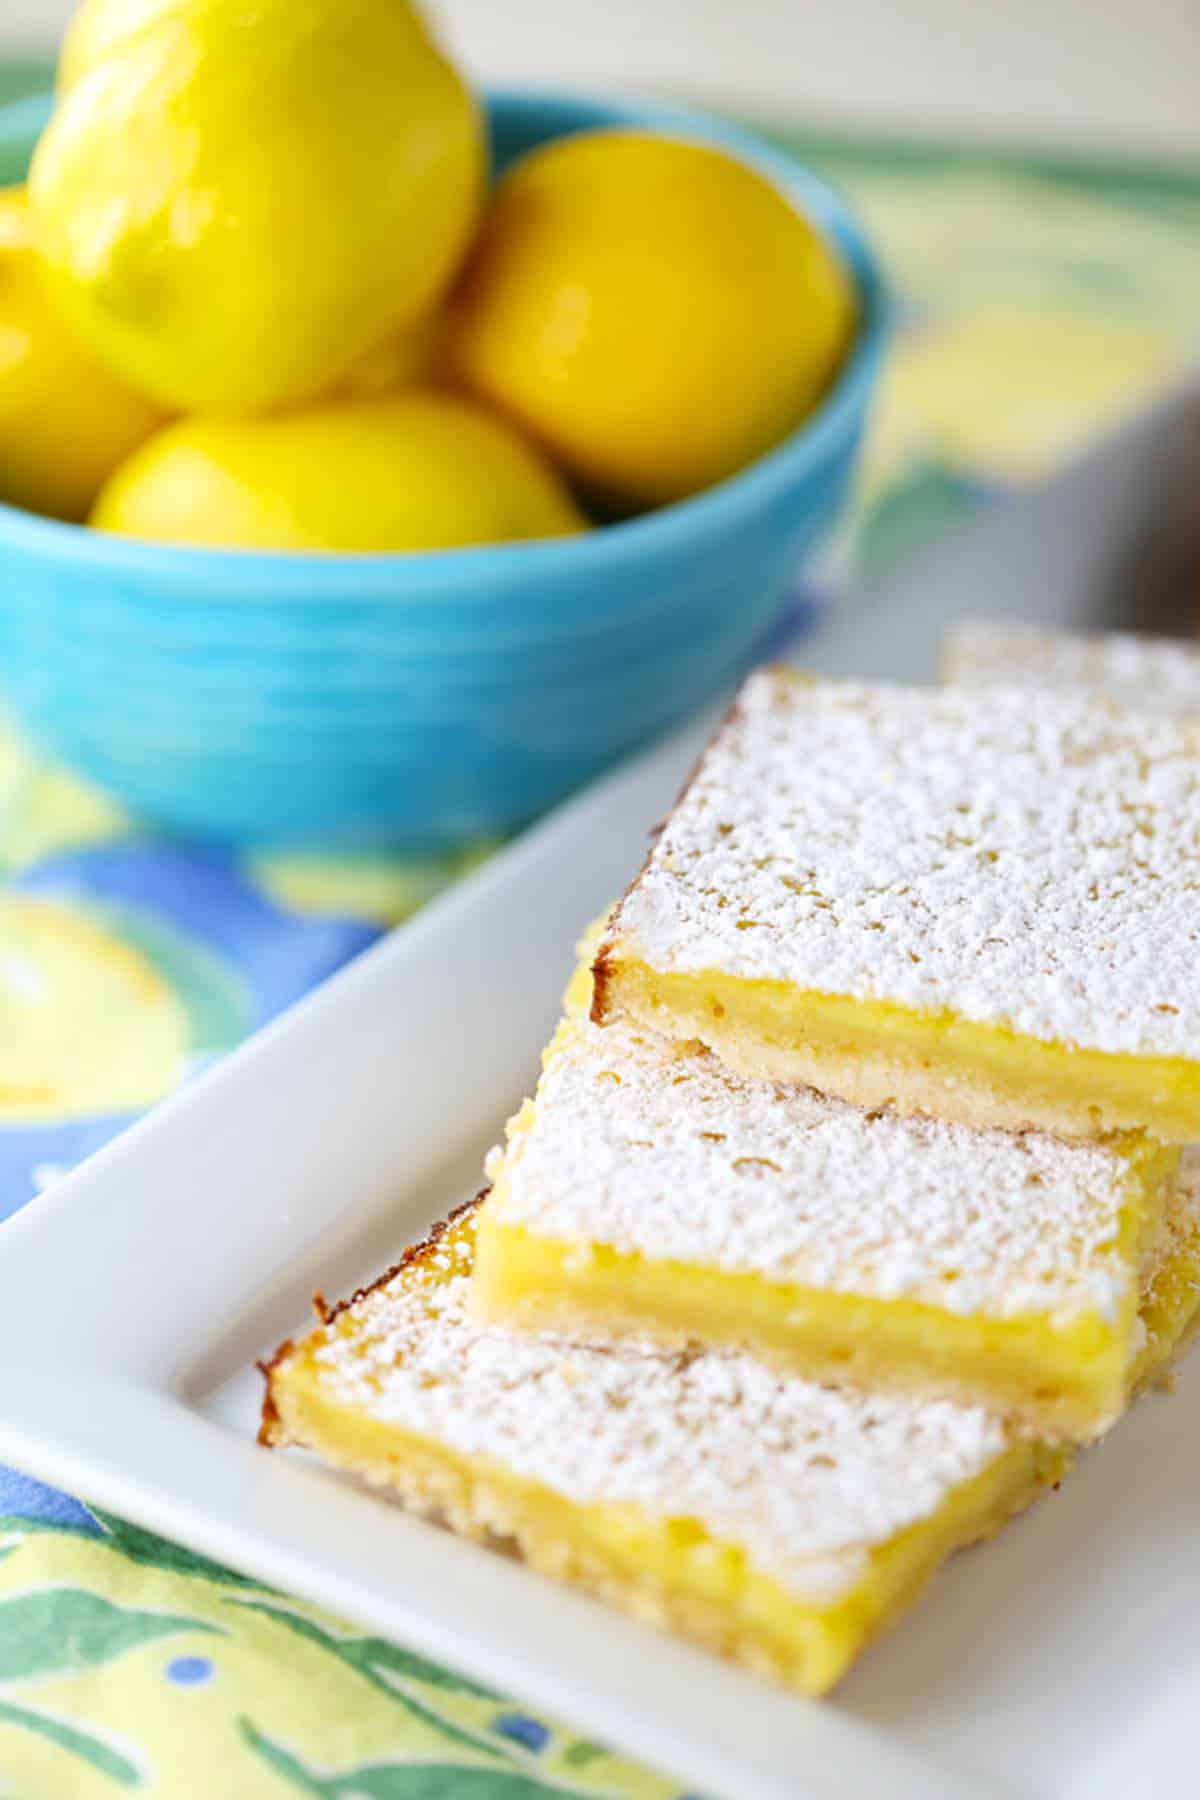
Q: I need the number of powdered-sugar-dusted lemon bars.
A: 4